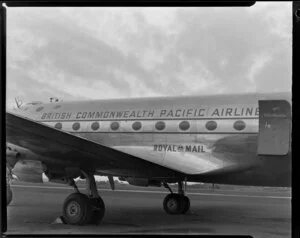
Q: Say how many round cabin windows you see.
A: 9